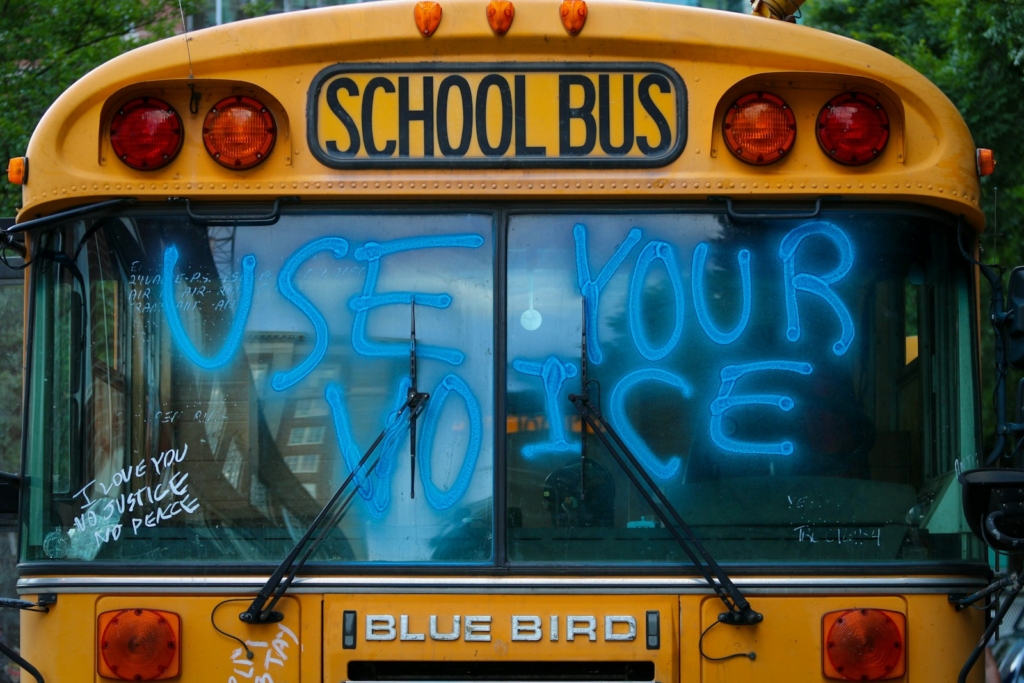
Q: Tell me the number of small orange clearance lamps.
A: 5